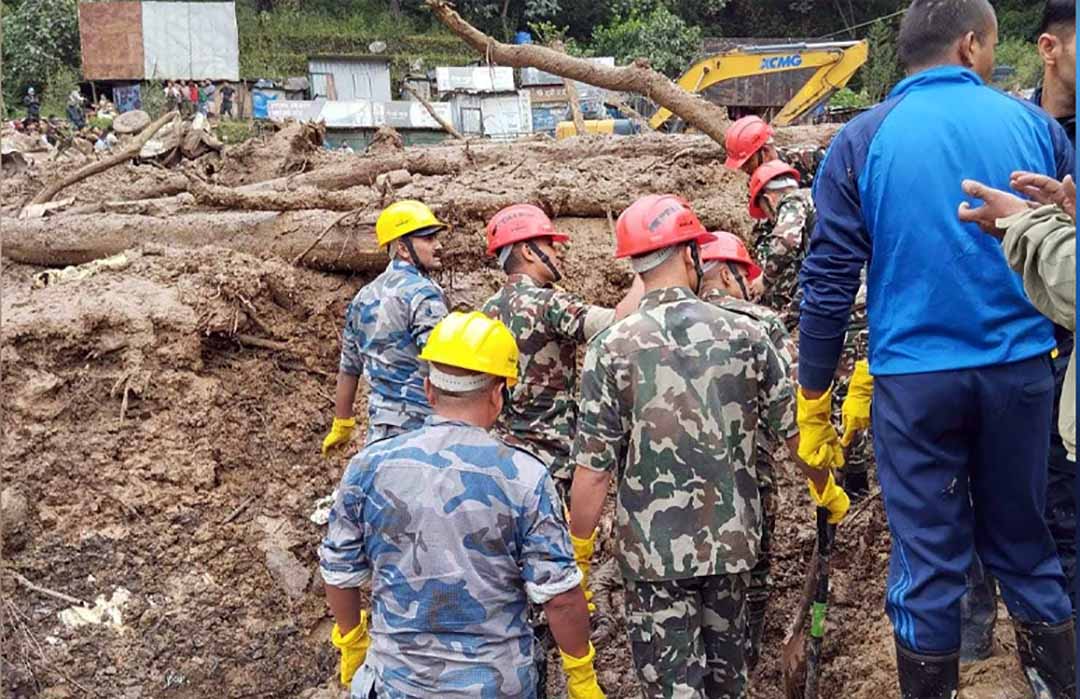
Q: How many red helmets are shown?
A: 5